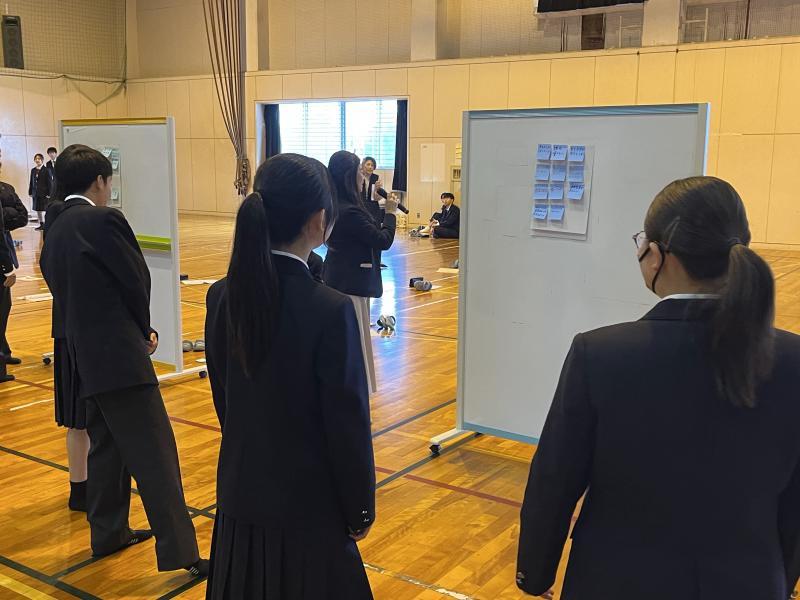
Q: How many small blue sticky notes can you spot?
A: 11